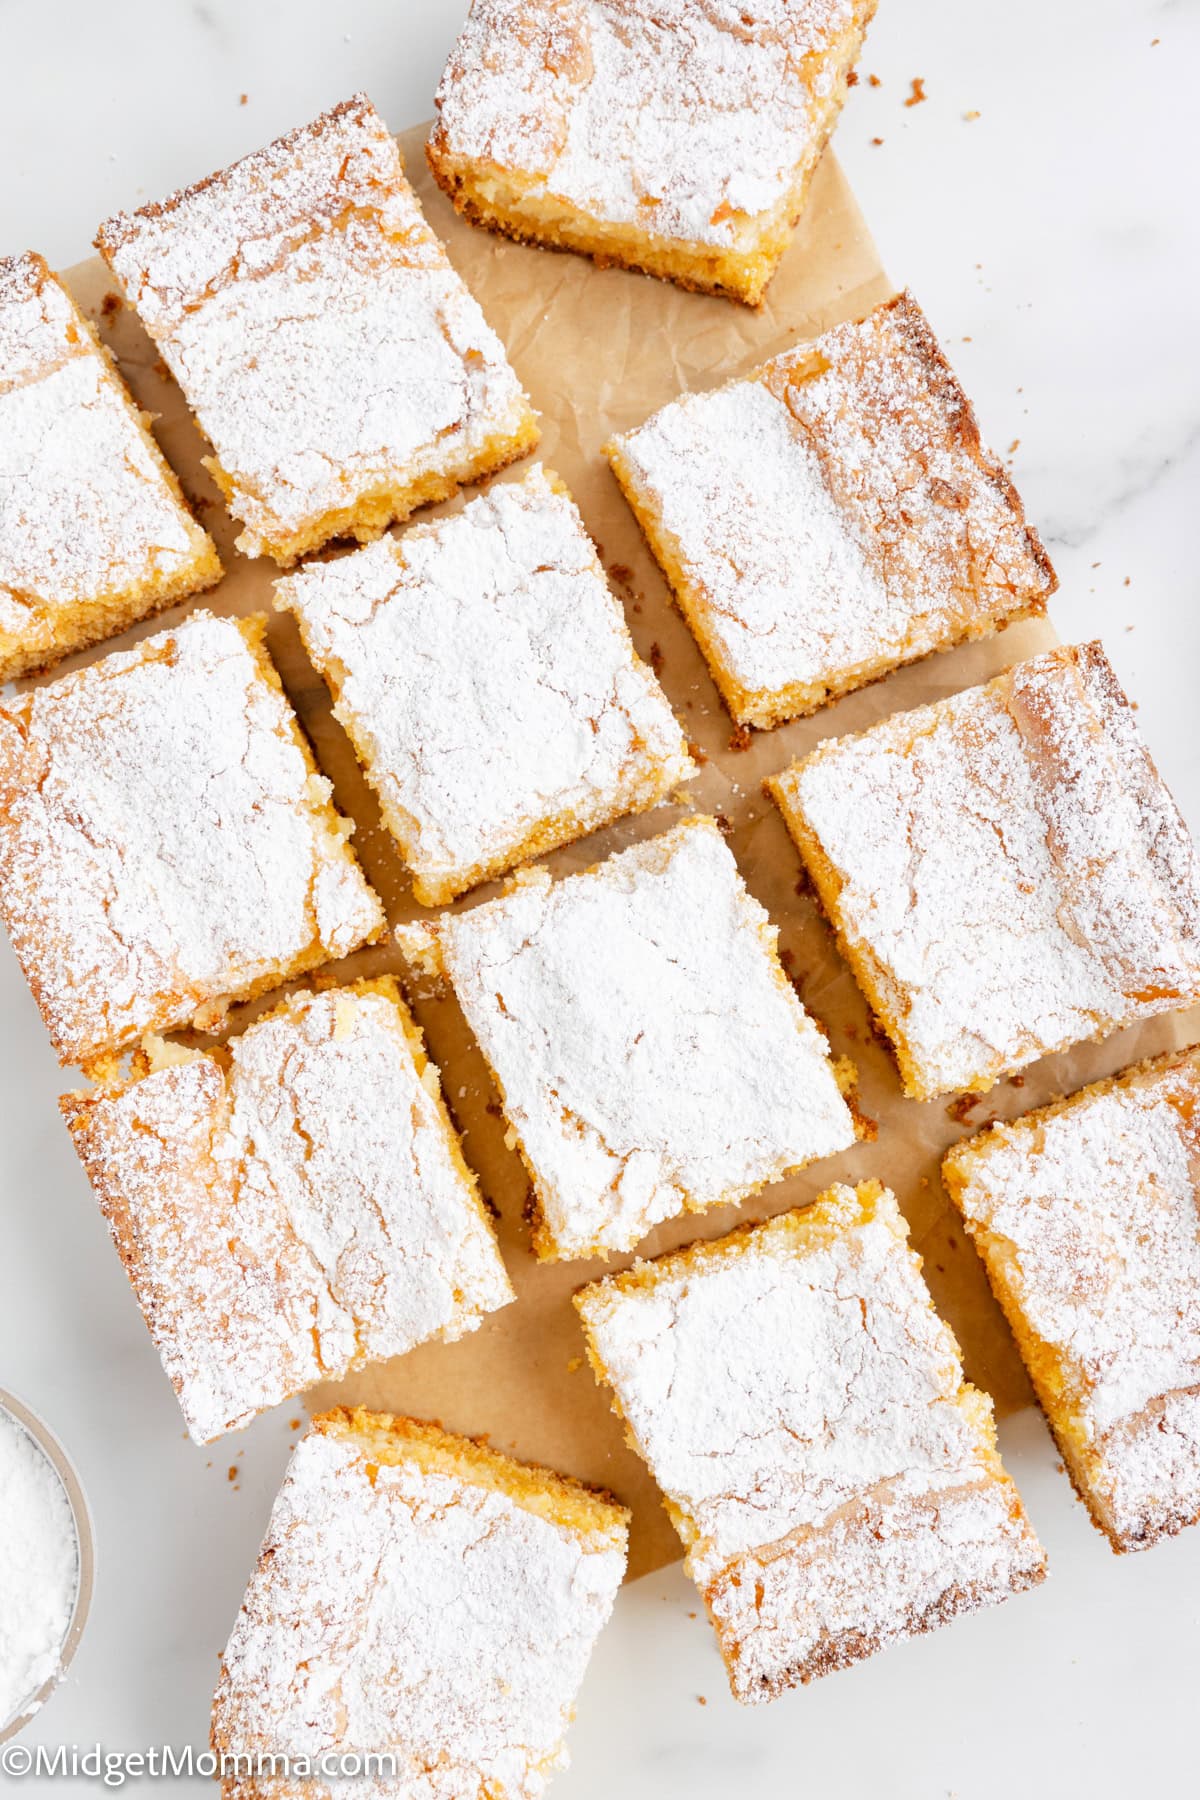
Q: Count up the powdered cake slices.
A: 12